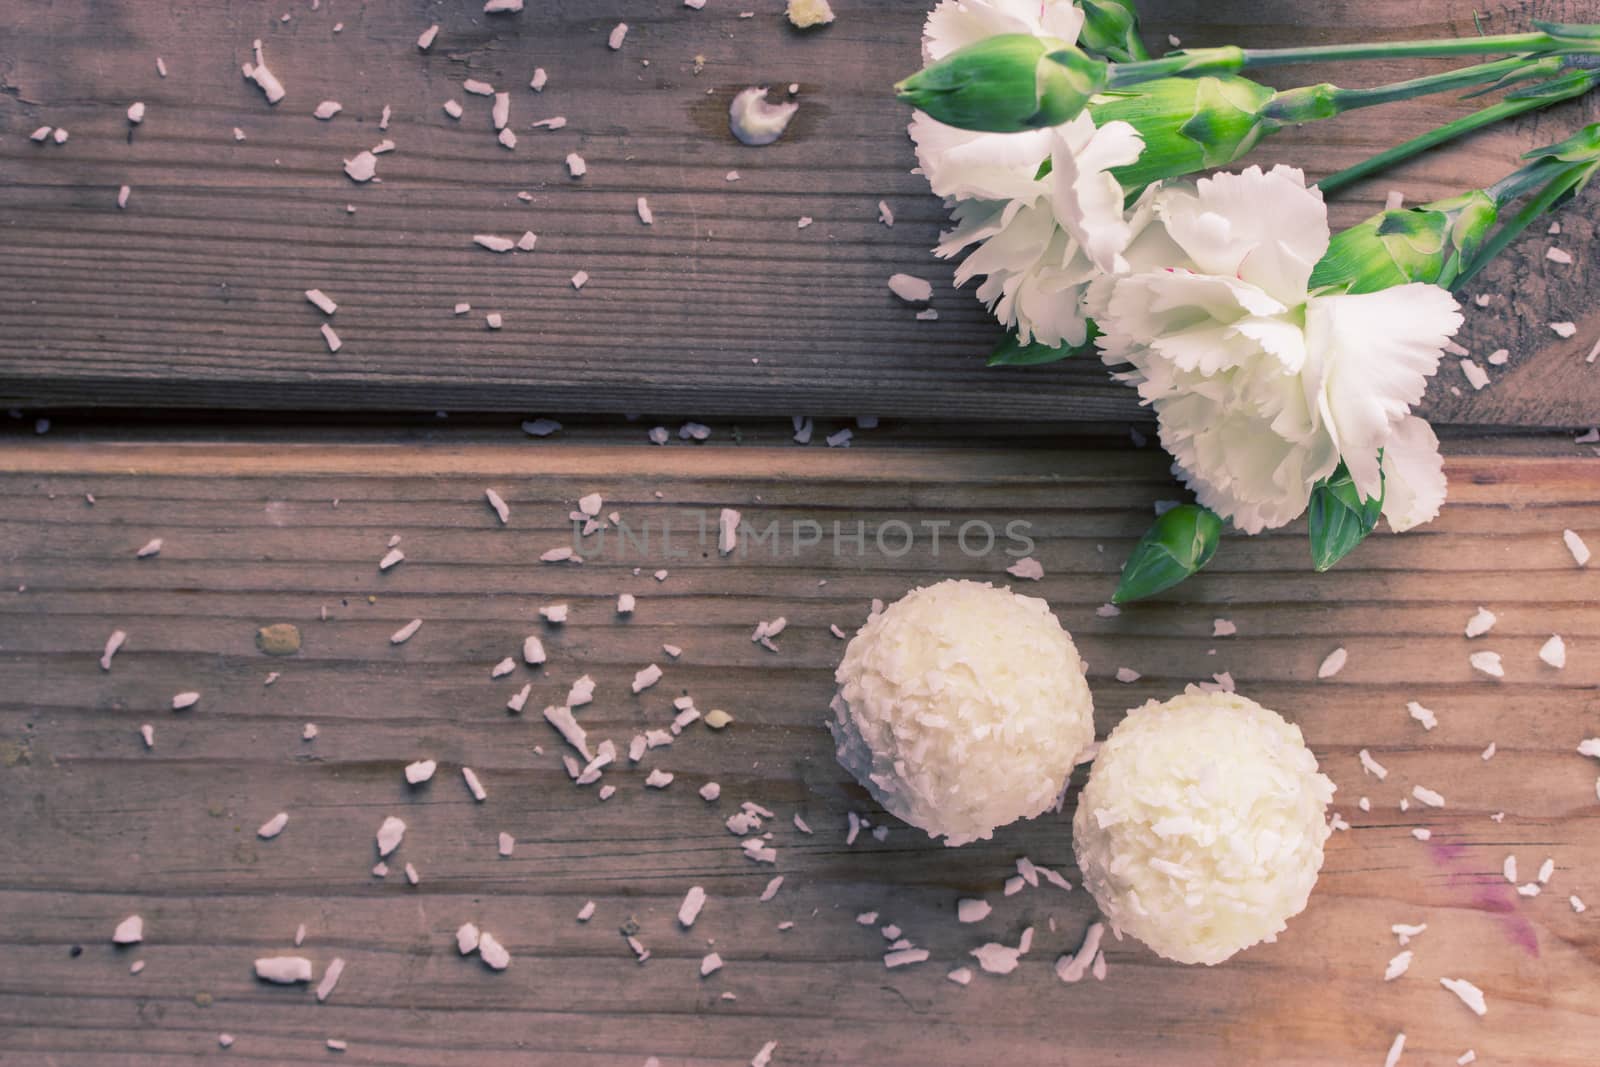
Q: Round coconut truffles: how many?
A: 2